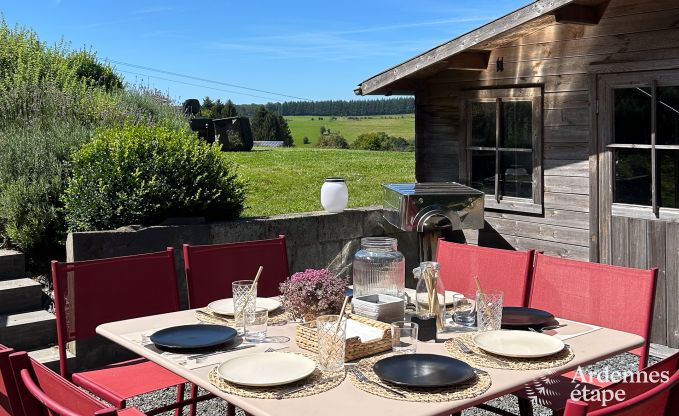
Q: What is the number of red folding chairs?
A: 7